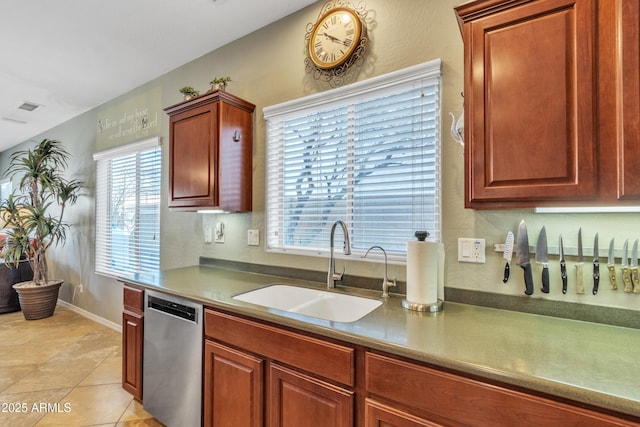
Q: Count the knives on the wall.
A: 9